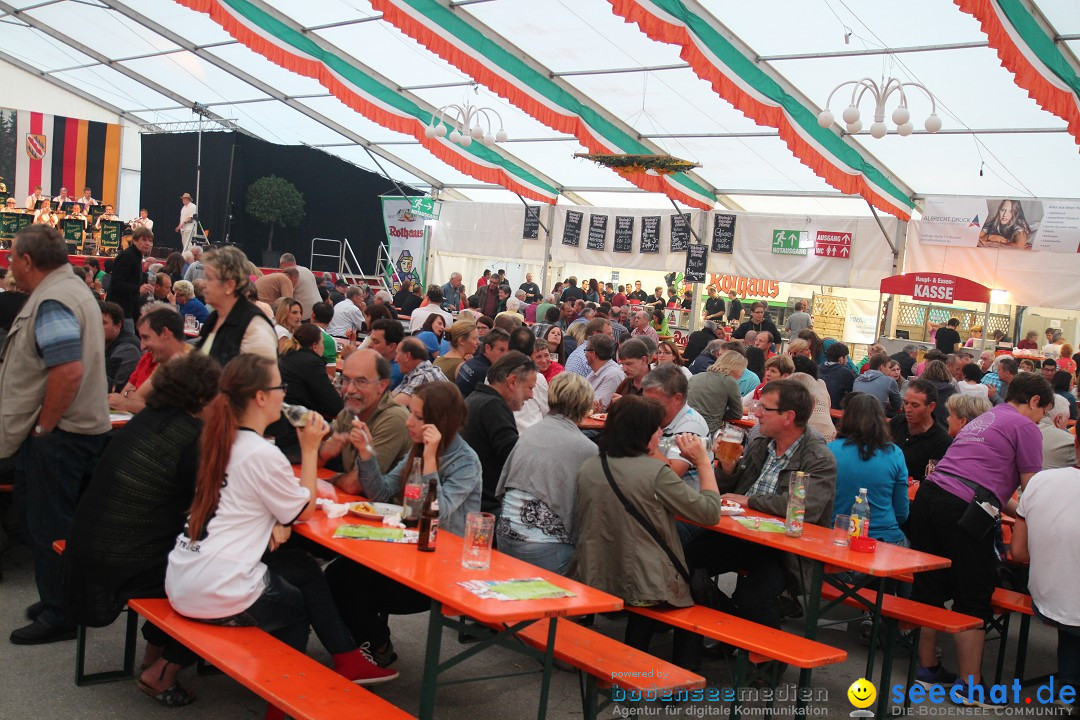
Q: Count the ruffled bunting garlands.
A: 4